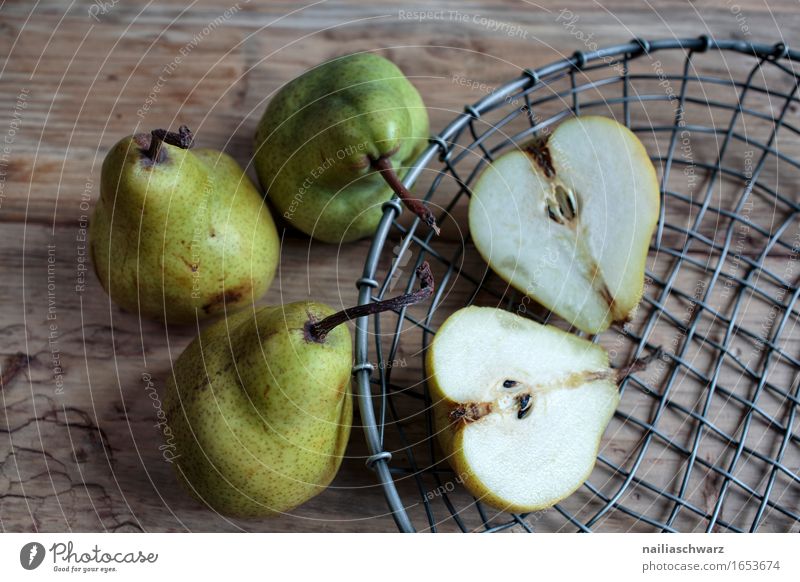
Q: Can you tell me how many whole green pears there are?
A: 3